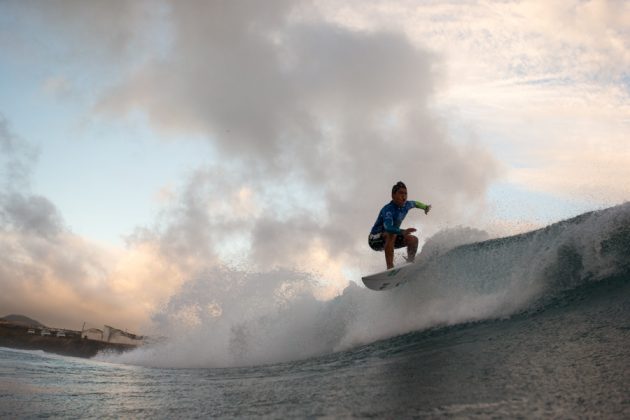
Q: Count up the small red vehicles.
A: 0